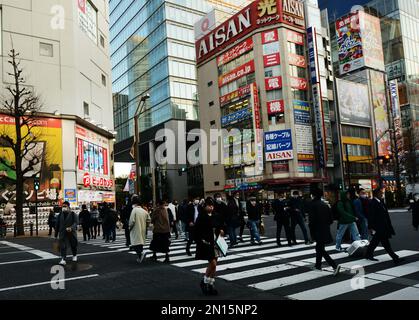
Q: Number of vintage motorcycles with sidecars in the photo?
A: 0